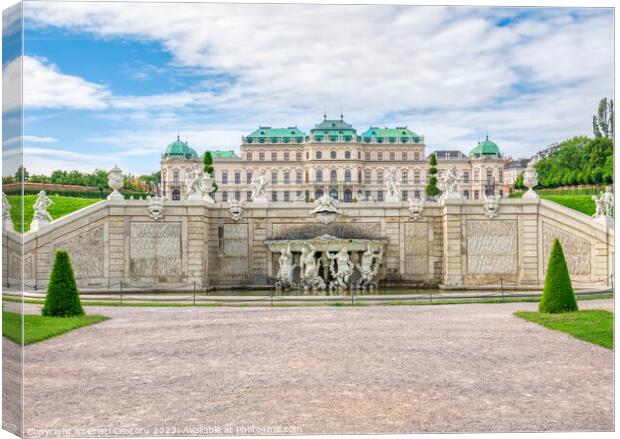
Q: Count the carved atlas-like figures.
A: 4